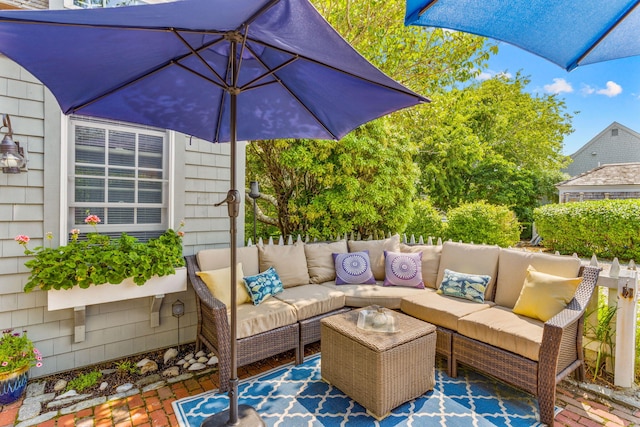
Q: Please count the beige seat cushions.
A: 5